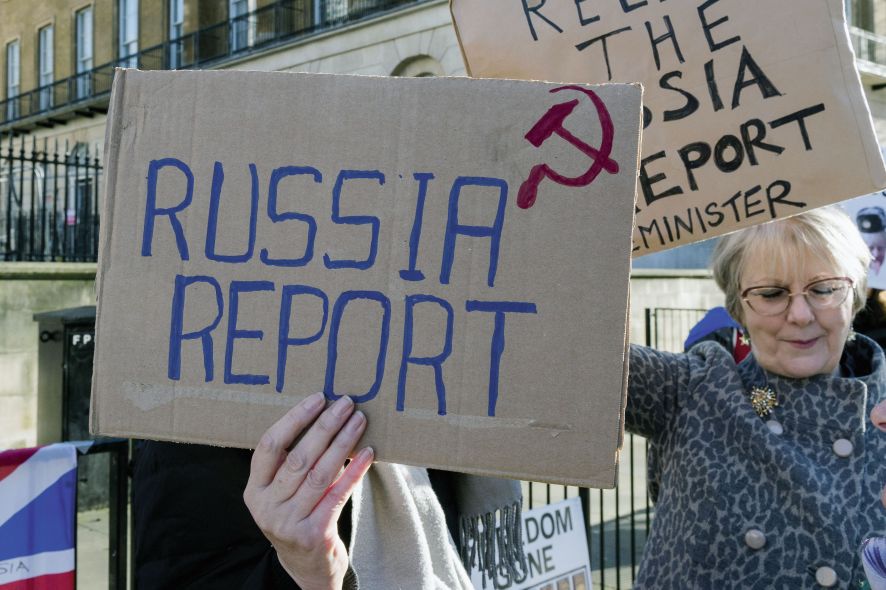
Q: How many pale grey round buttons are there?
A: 4